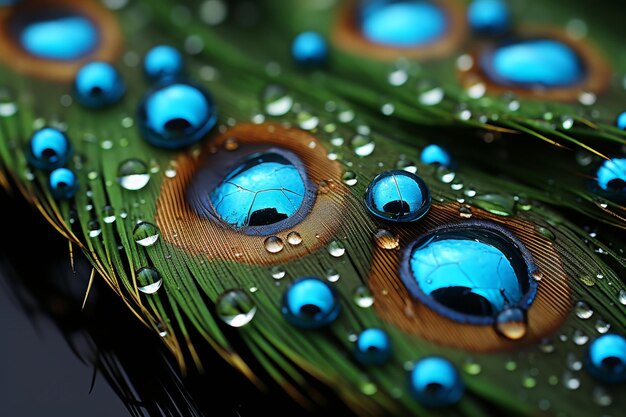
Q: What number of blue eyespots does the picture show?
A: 5